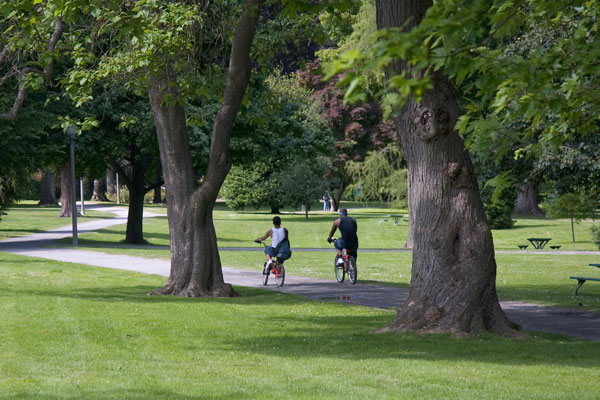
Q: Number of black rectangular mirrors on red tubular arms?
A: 0